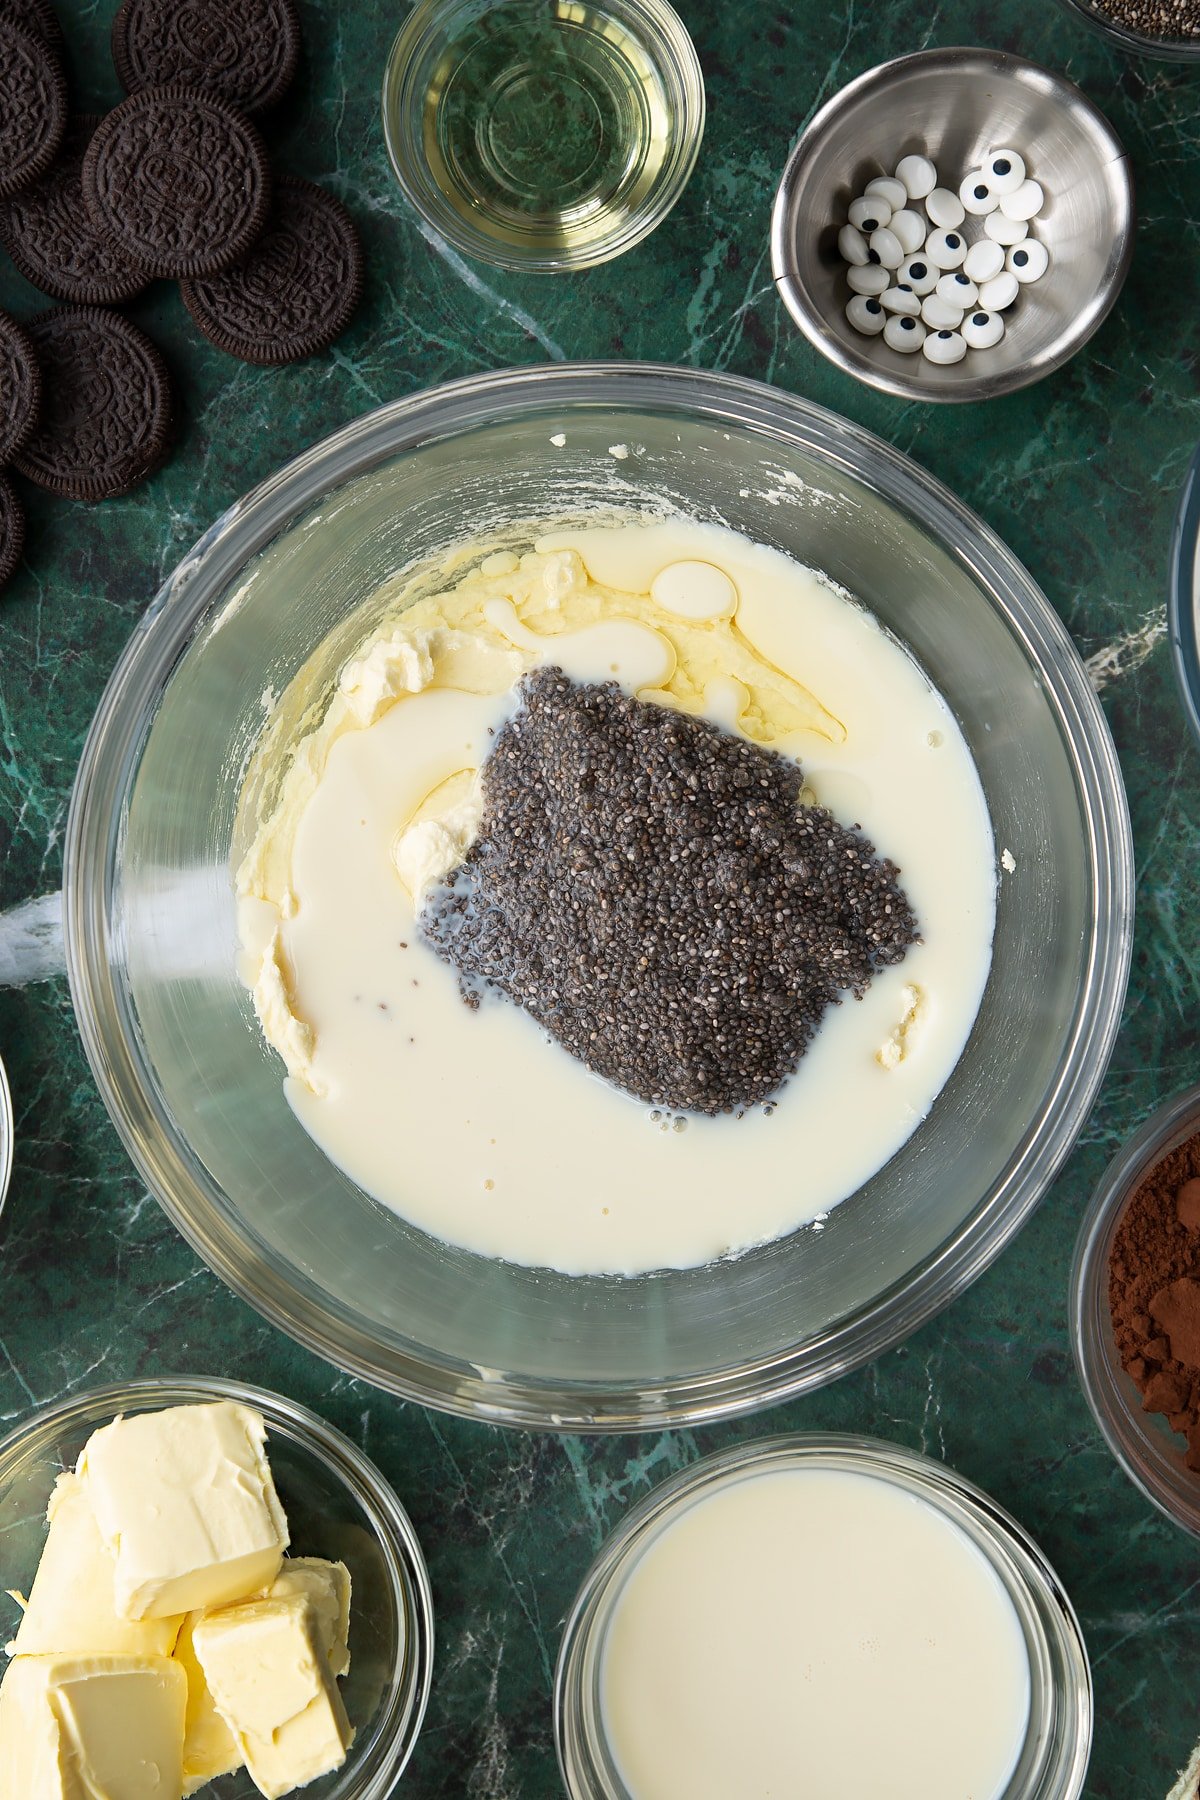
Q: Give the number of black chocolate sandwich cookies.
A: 9